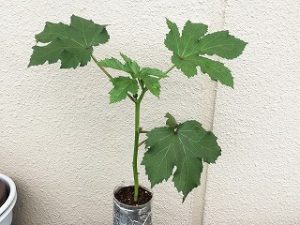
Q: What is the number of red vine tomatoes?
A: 0